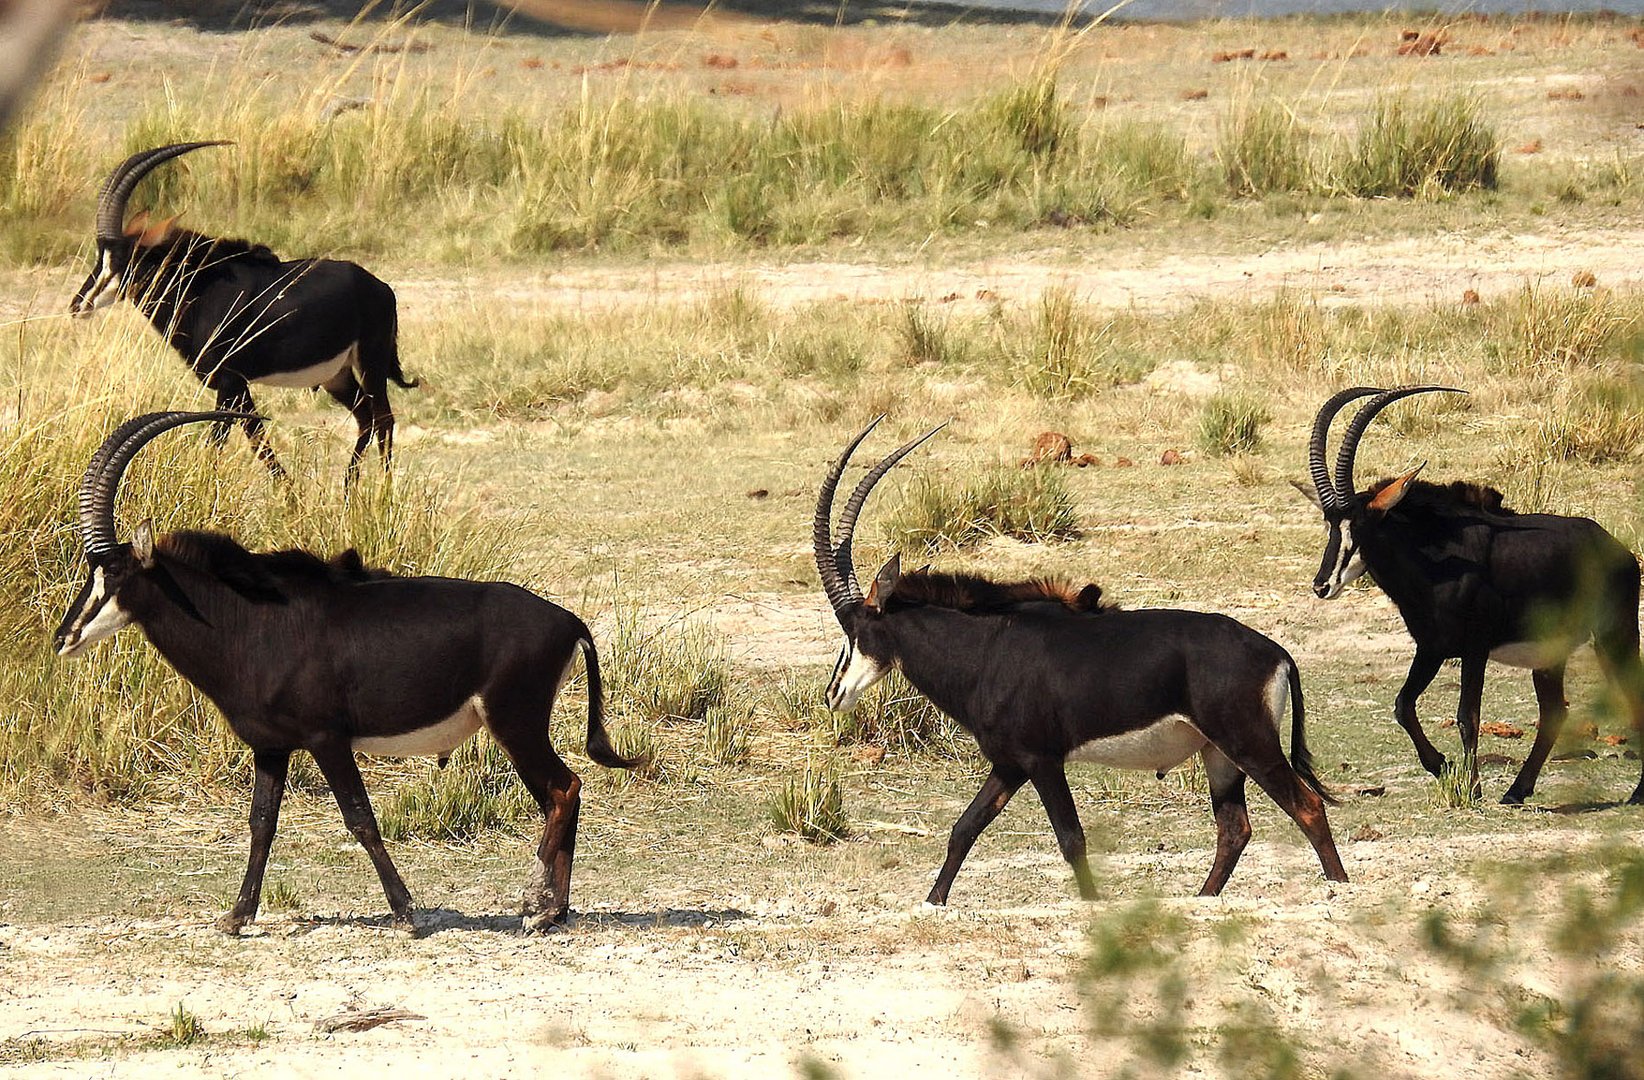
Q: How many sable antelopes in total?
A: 4